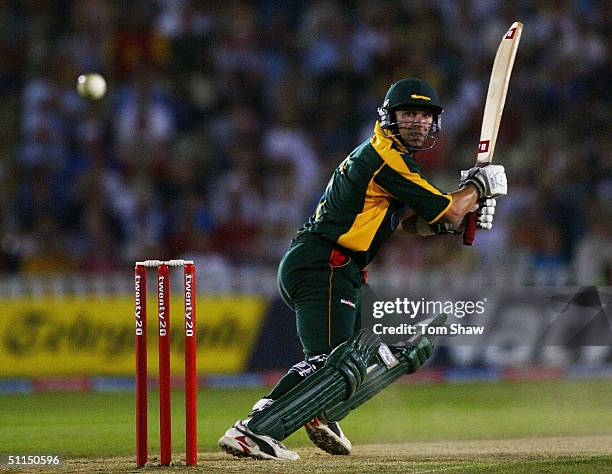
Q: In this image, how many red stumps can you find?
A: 3